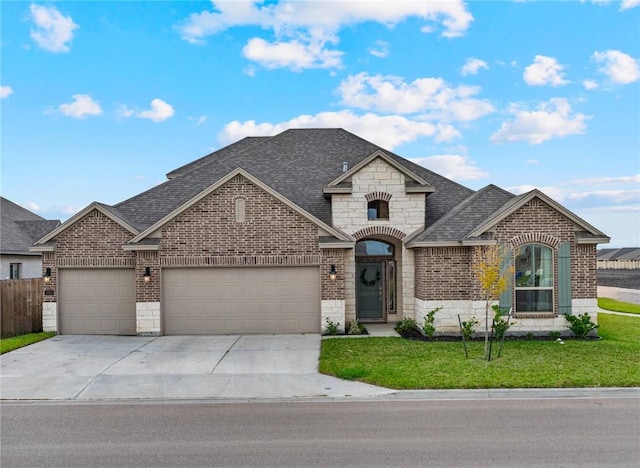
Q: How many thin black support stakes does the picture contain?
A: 3